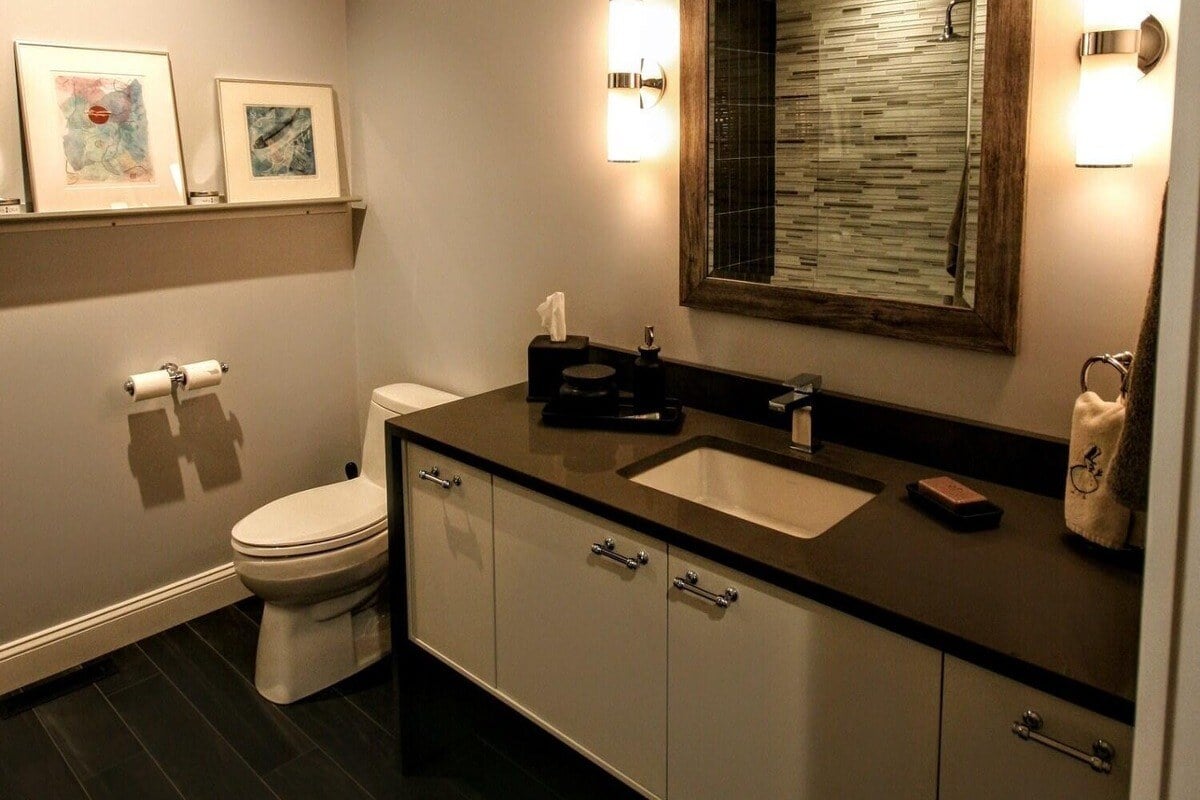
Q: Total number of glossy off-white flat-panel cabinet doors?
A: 4